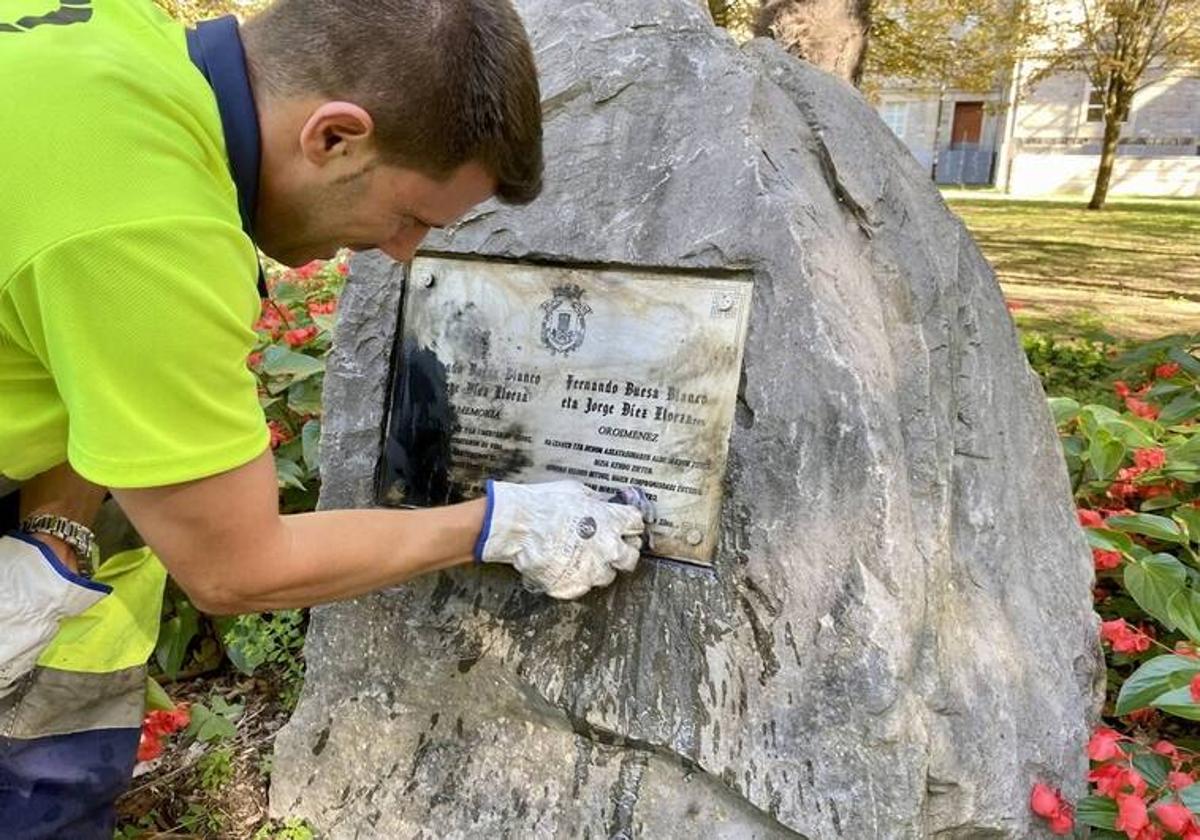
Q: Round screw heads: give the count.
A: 3